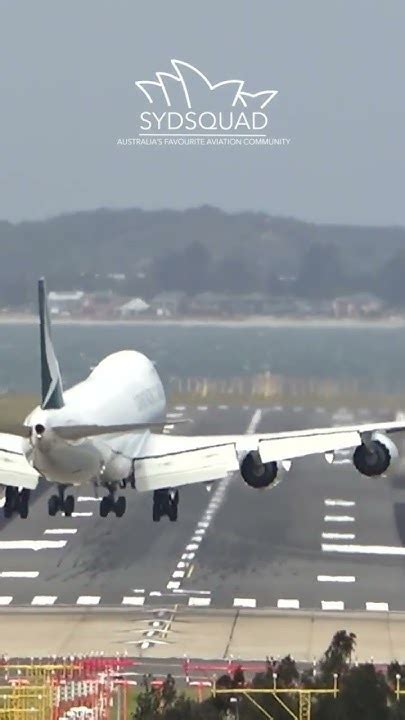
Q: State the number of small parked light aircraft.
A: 0